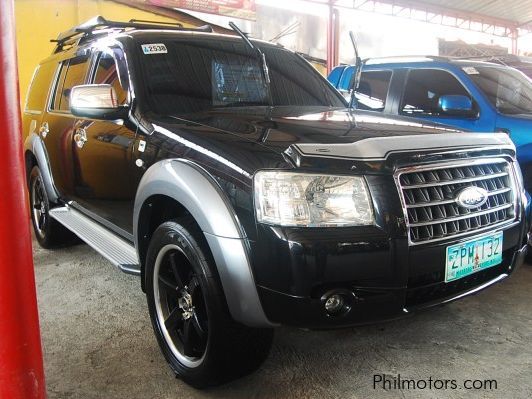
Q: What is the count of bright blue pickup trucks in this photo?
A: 1